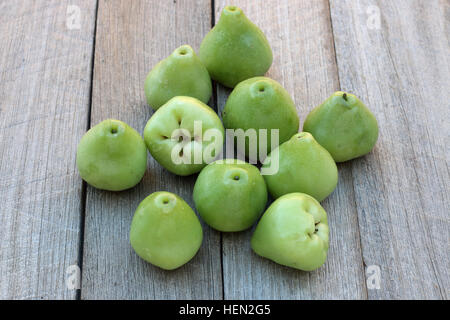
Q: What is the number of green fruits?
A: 10